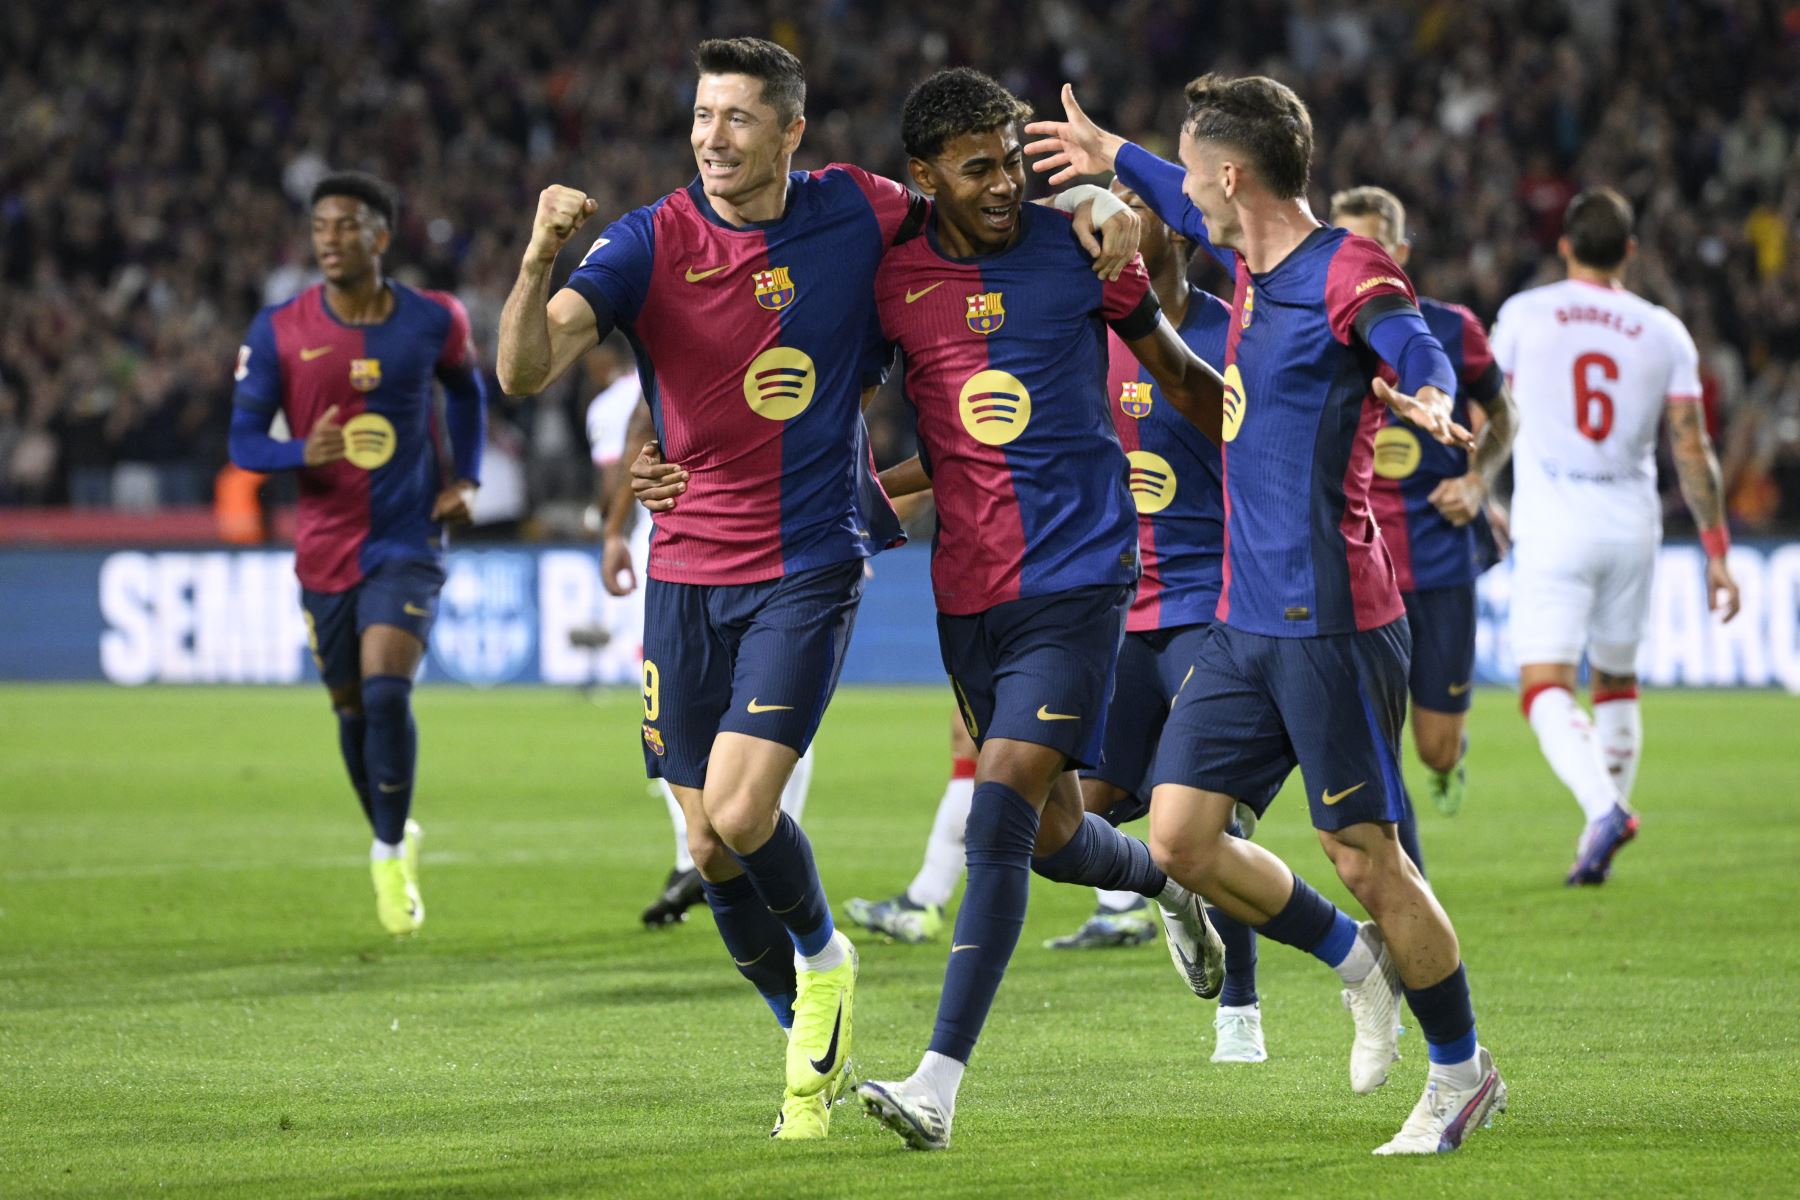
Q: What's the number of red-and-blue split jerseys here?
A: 6